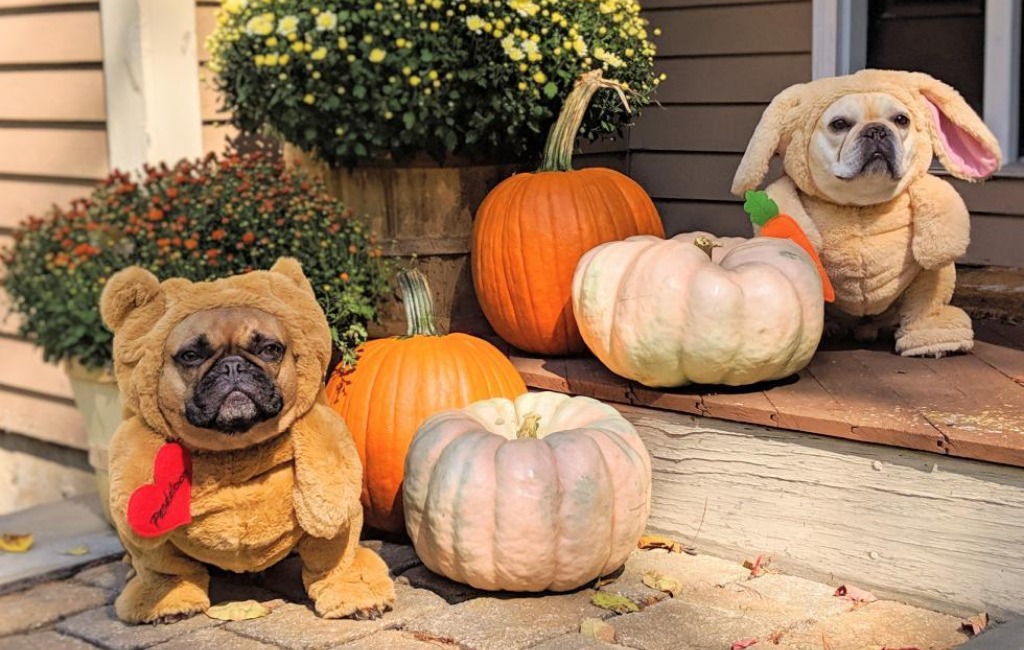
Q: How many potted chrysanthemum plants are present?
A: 2